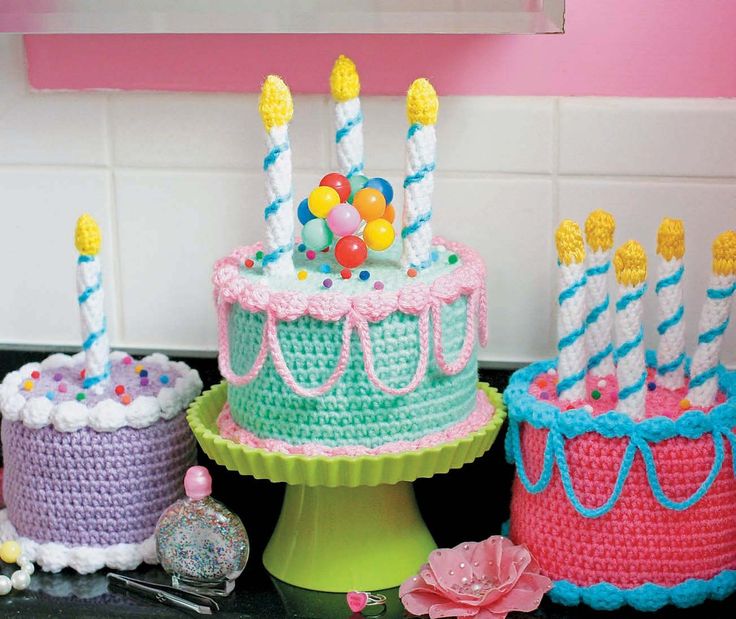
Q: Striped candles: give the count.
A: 9